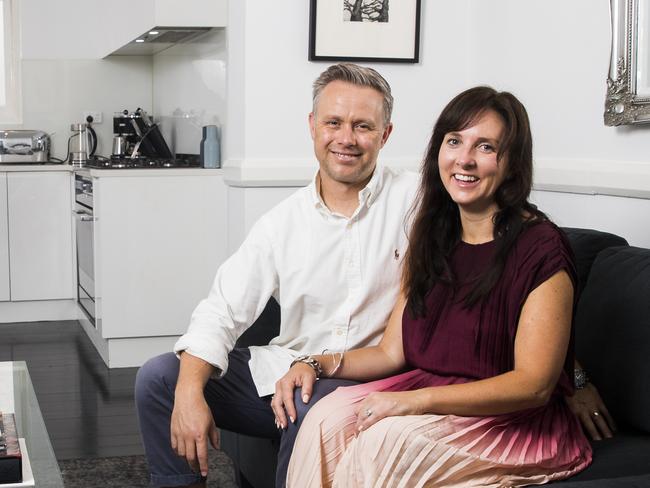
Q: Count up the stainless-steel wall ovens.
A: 1